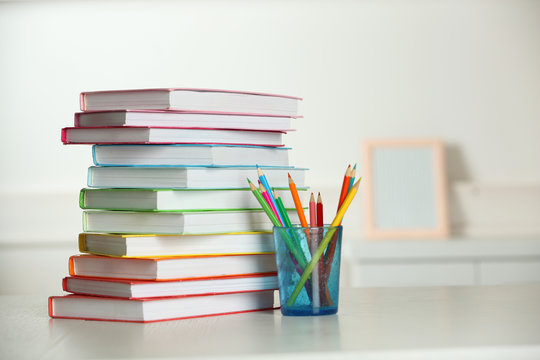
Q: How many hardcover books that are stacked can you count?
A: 11